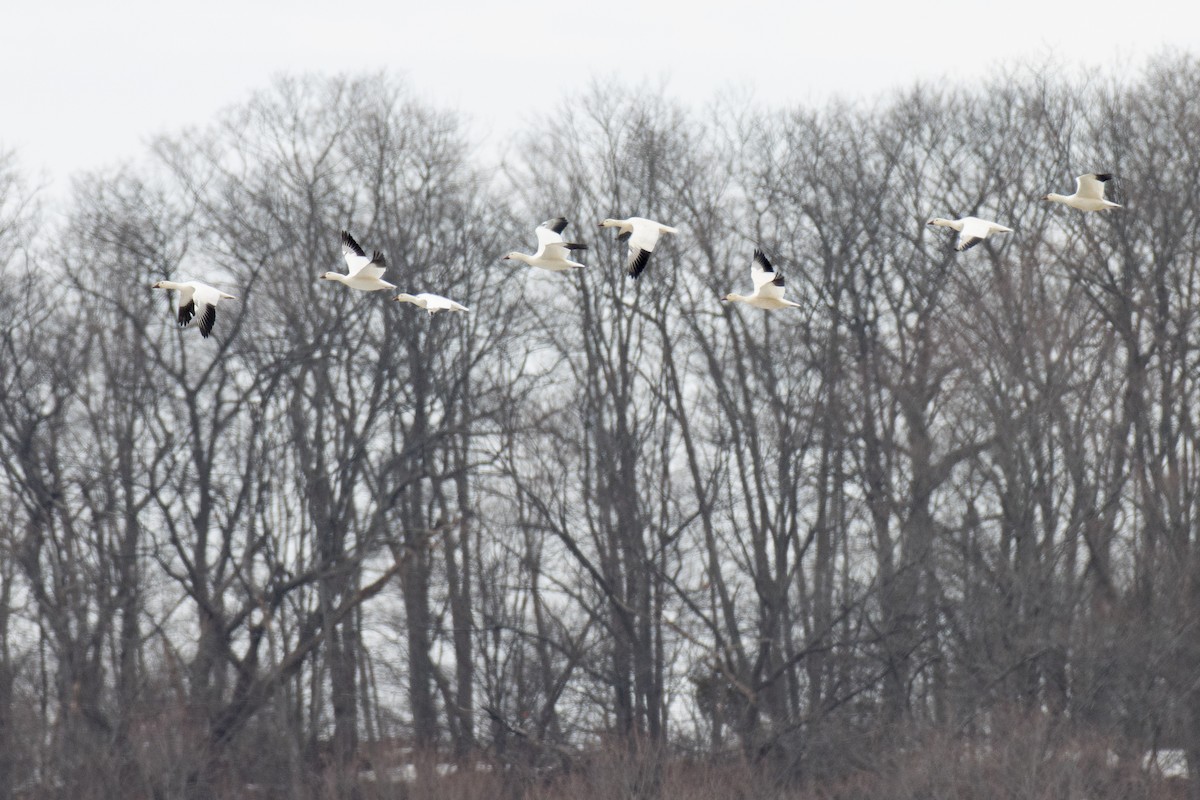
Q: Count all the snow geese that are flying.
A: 8